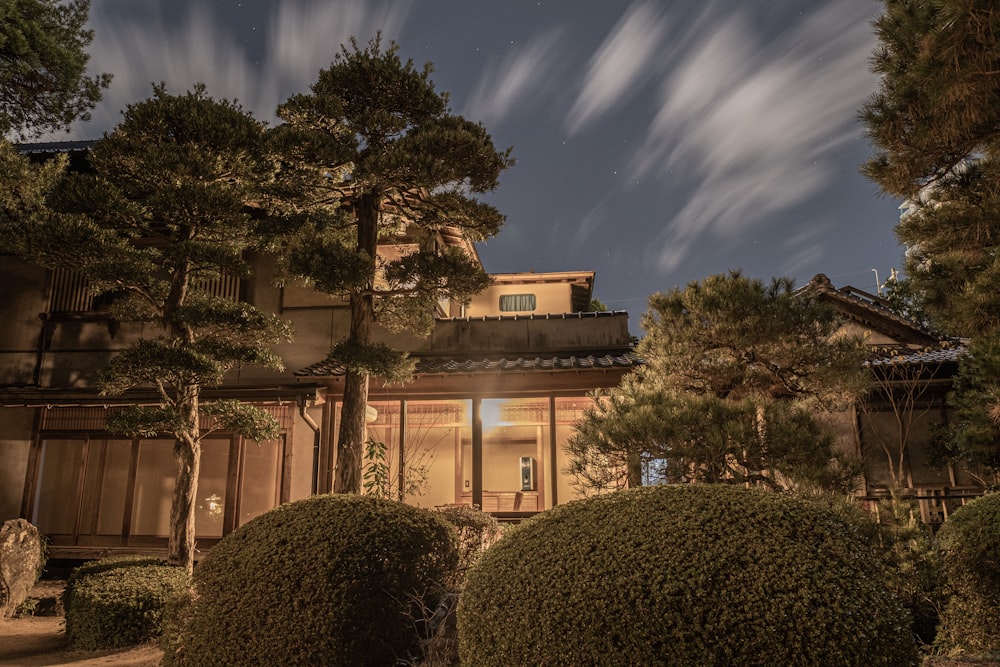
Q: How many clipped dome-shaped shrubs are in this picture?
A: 4